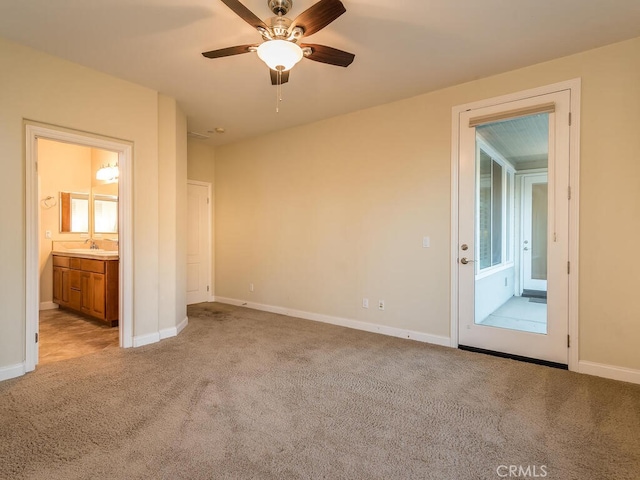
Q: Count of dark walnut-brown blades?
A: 5